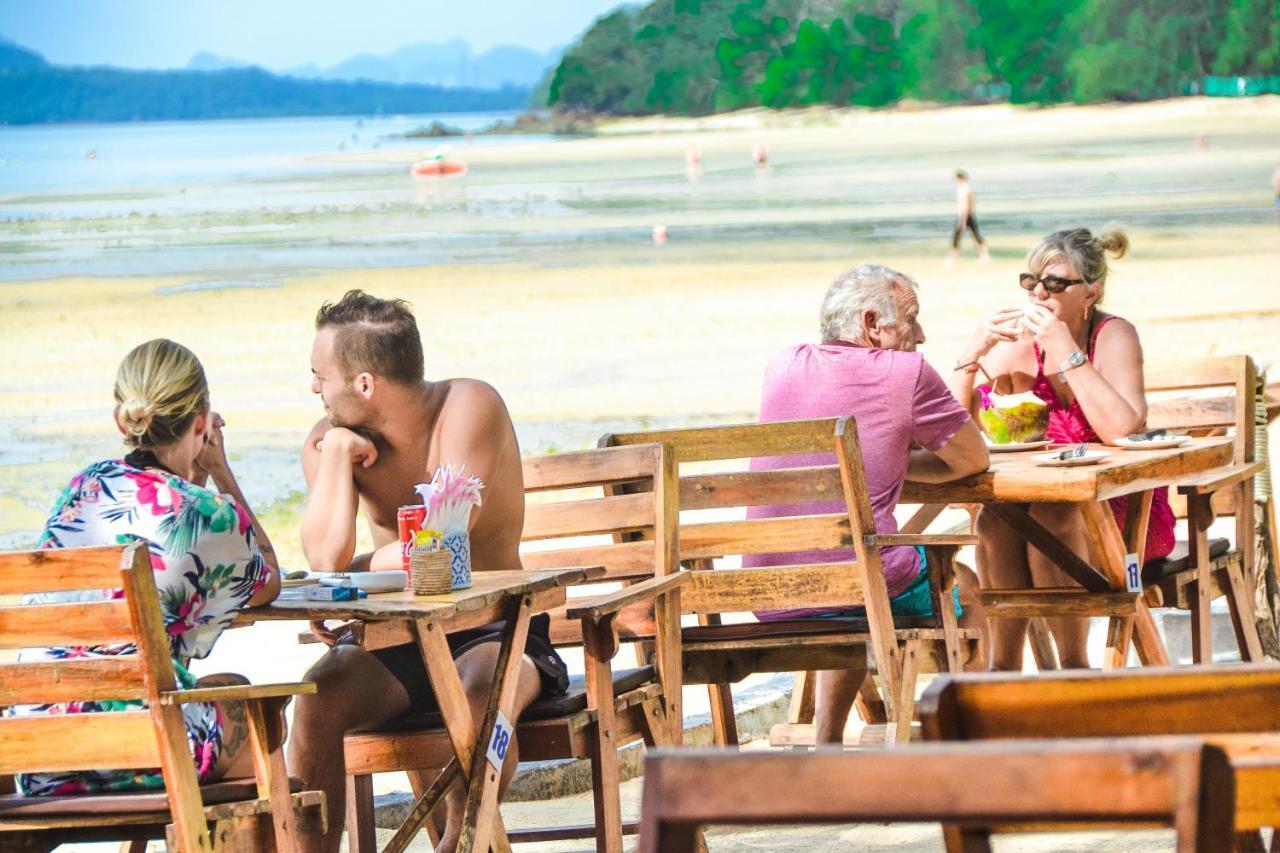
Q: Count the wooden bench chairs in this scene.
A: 6